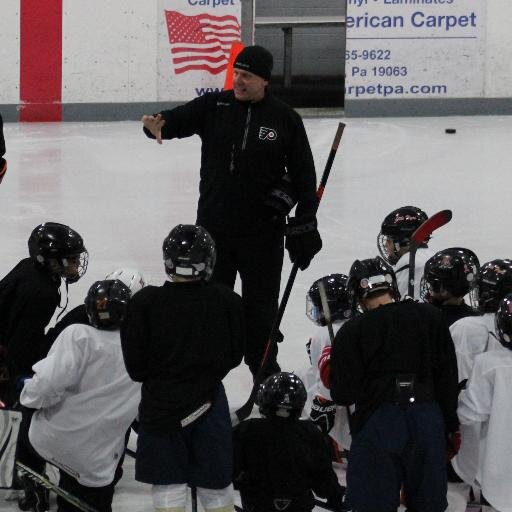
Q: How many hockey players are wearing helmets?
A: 11